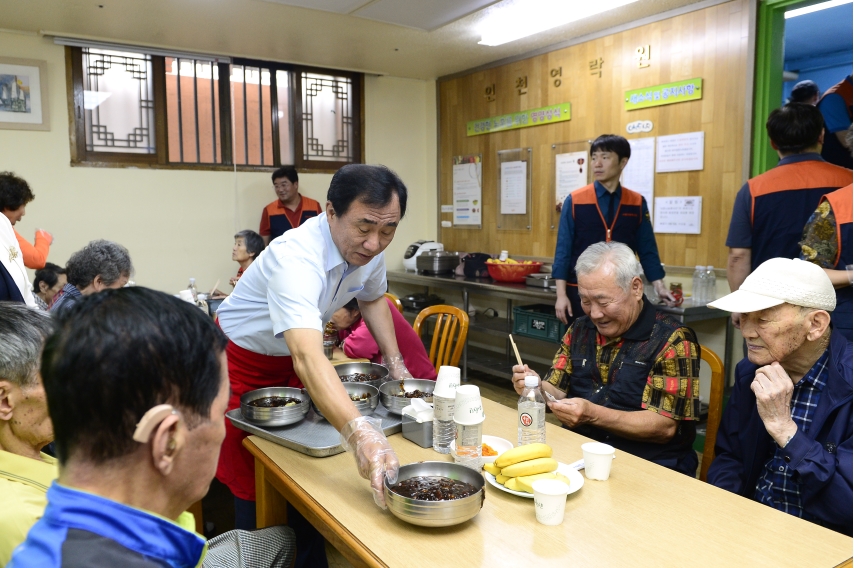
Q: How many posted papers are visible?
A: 6